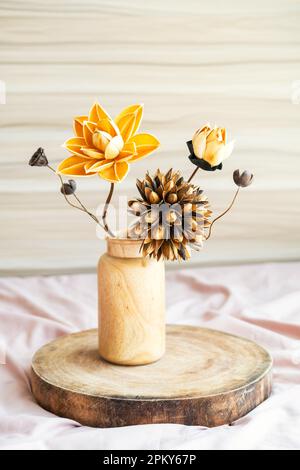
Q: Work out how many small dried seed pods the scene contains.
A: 3